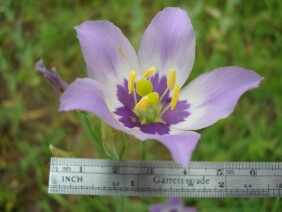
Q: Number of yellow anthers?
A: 5